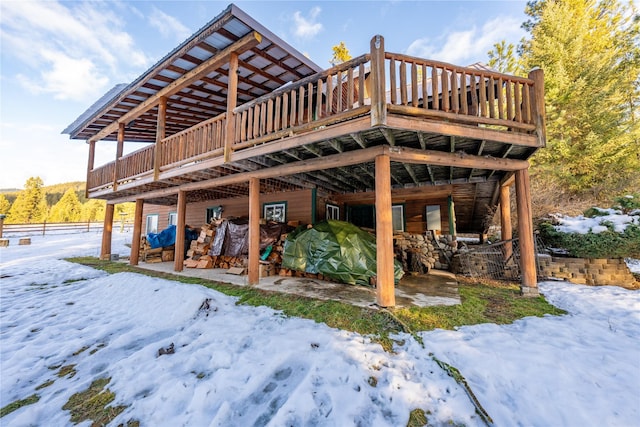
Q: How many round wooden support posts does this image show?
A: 7